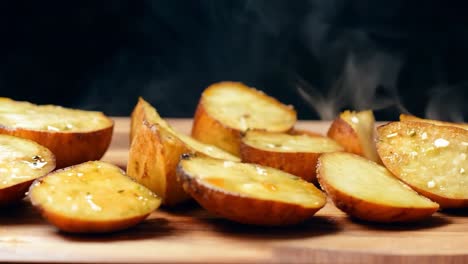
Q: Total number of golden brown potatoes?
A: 11